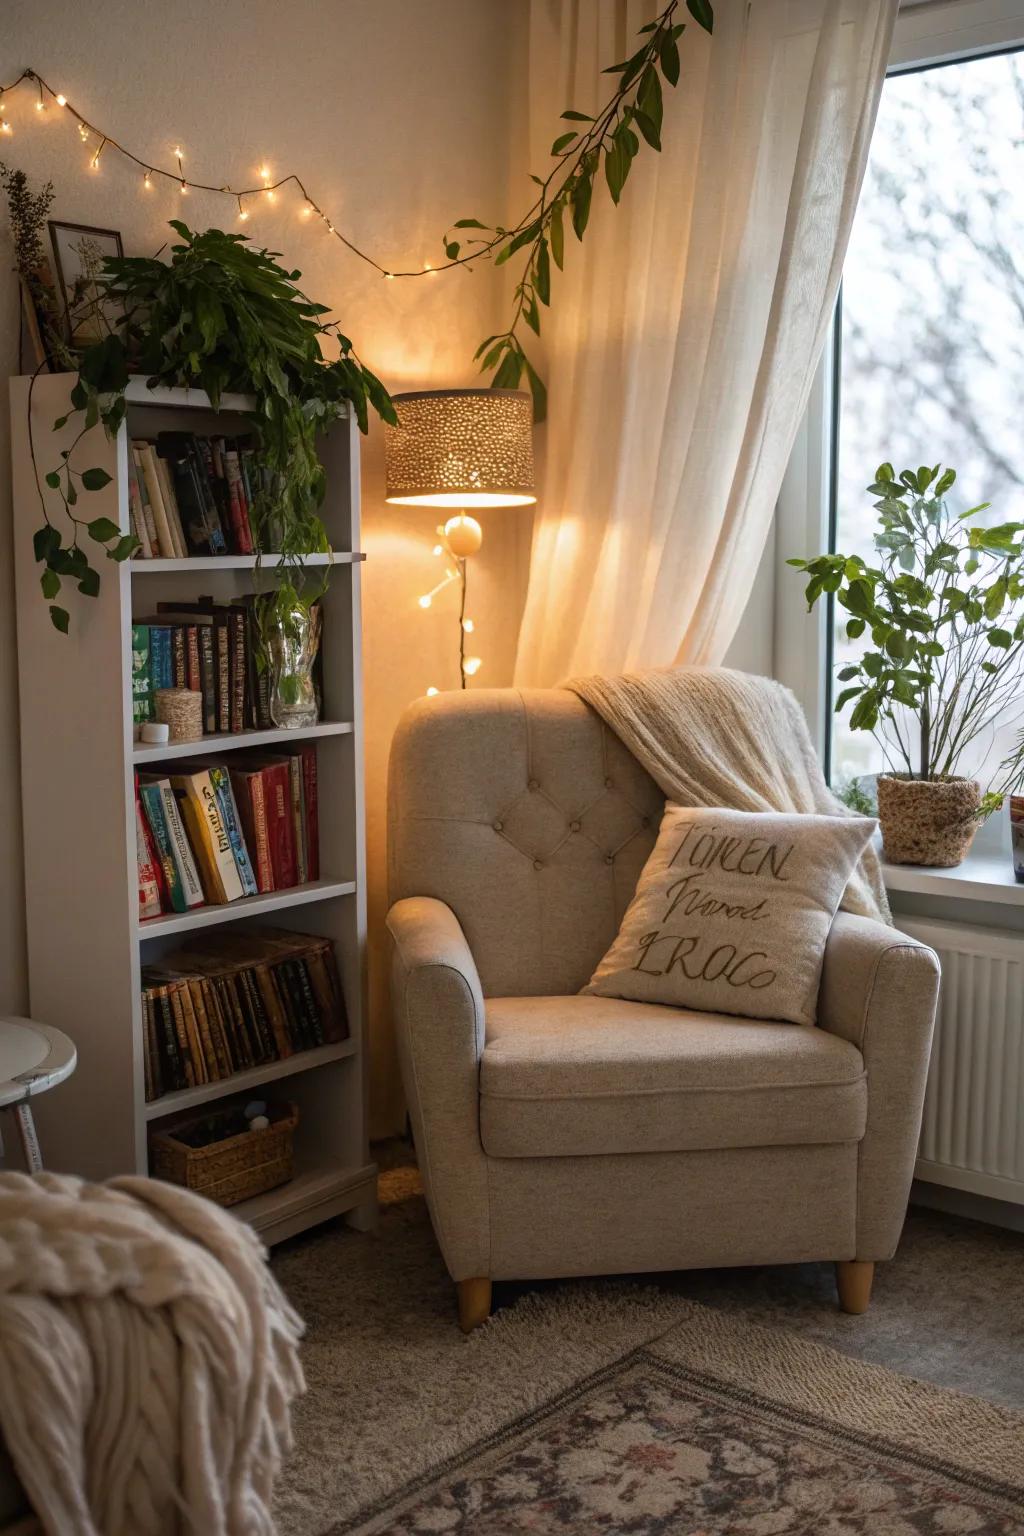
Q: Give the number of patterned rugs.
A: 1